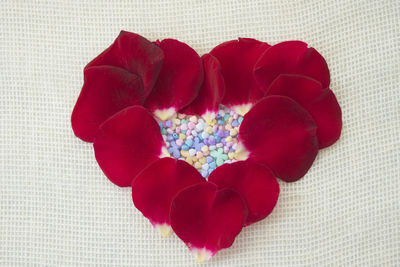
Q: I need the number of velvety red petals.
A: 12